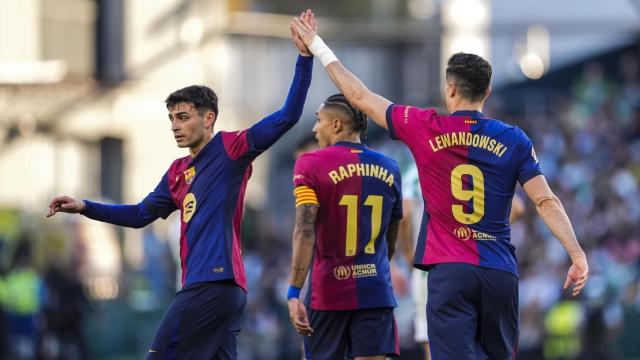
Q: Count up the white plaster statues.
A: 0